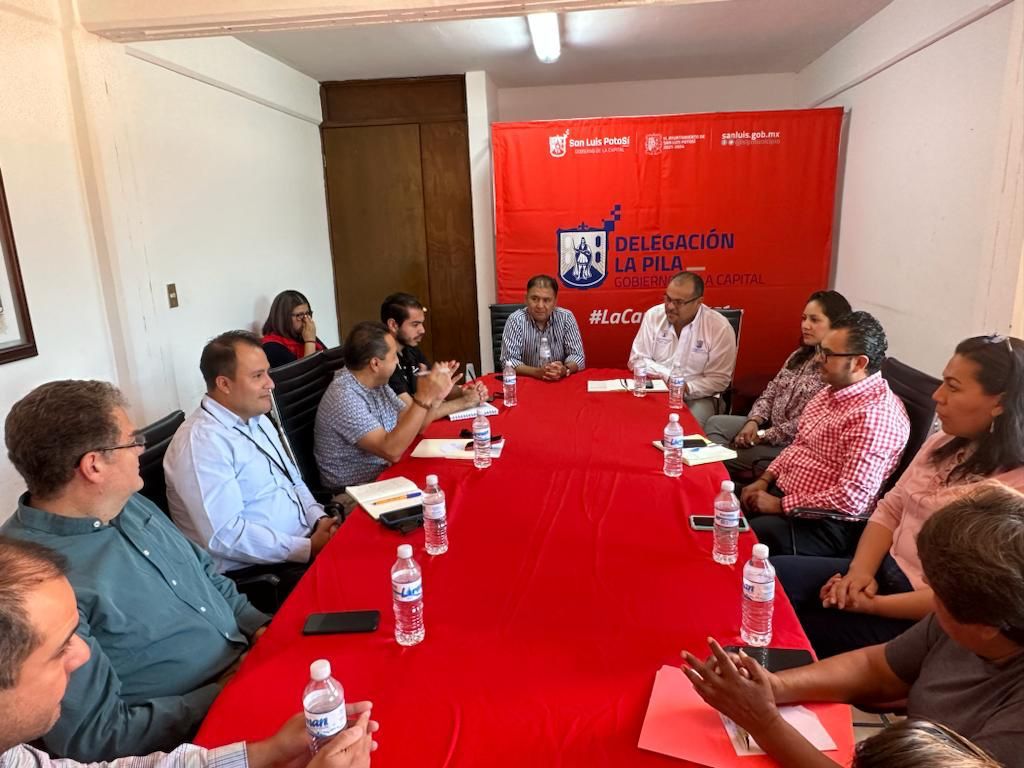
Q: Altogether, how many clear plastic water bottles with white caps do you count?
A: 11